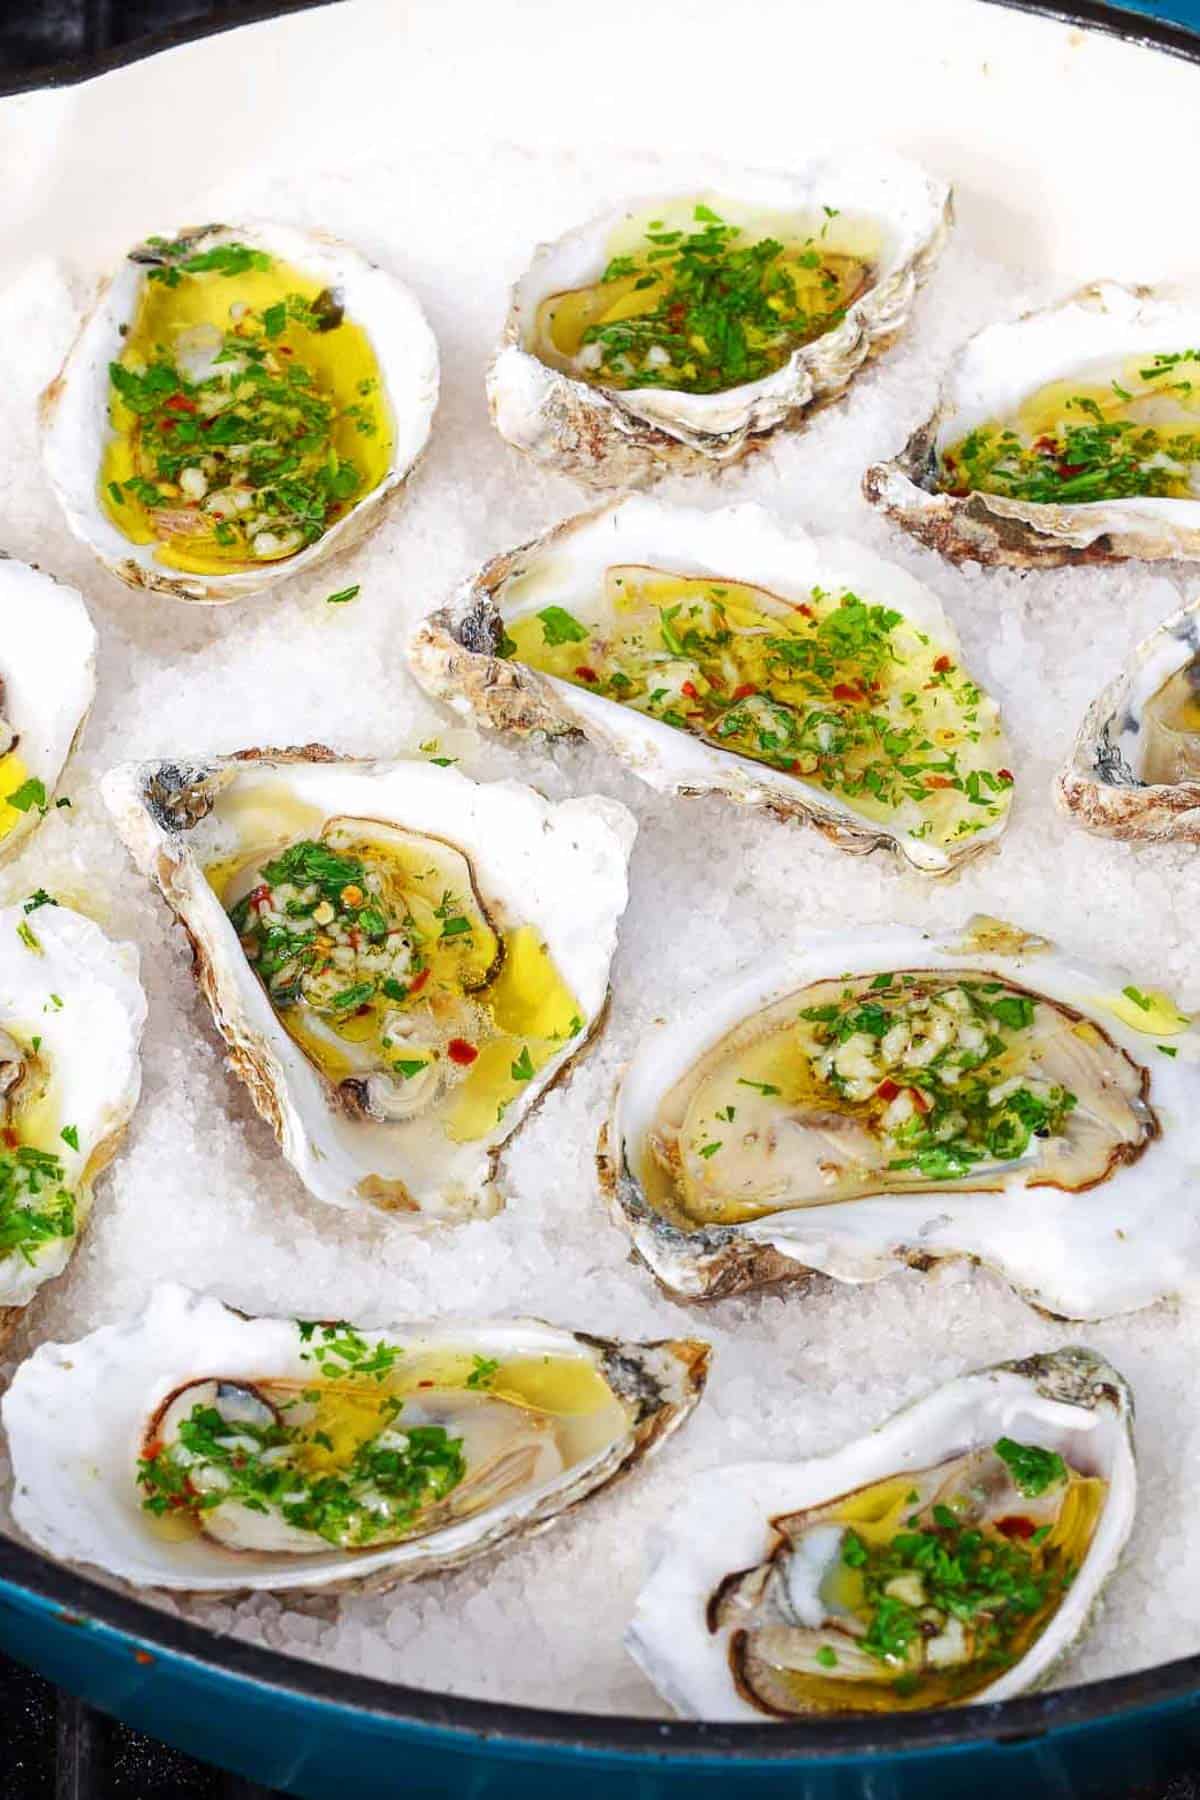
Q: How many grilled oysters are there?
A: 11